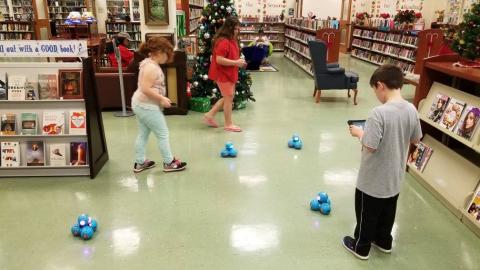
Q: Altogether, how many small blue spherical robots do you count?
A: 4